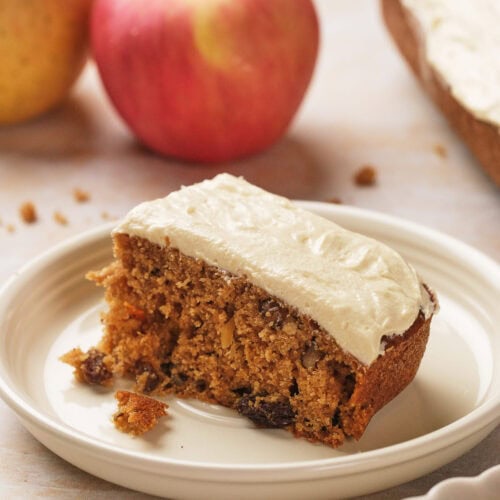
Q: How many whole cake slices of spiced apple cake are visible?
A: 1